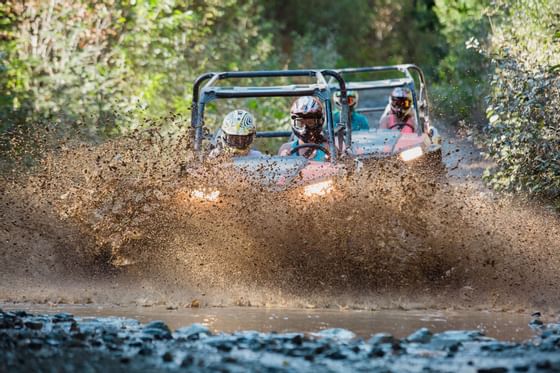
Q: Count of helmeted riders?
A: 4